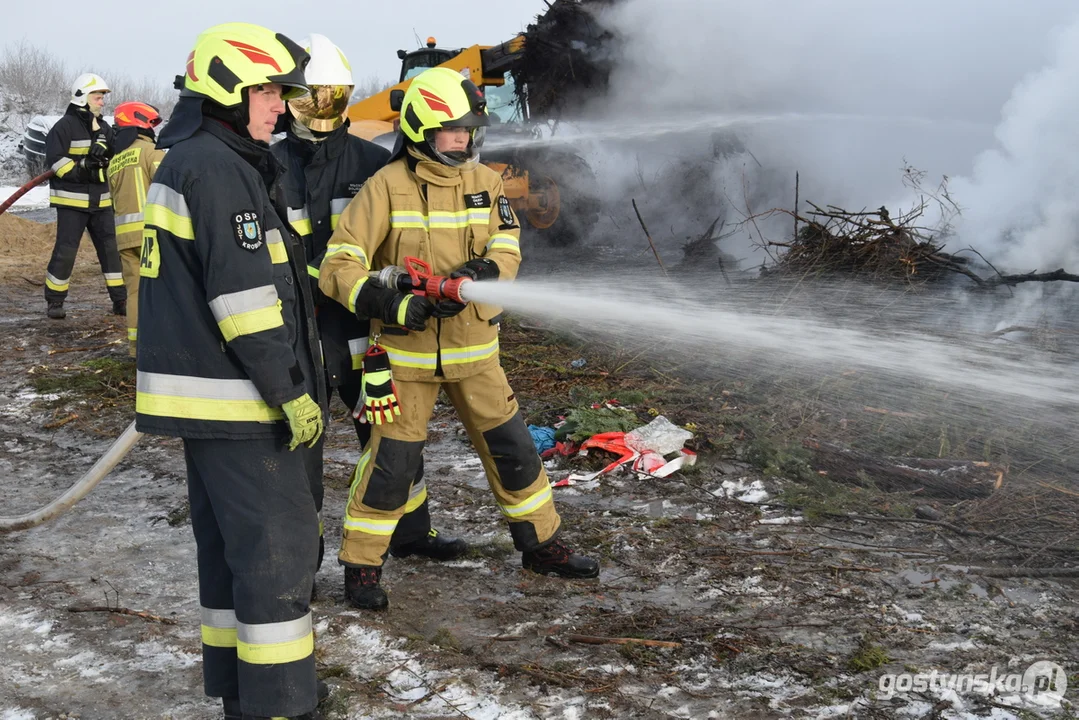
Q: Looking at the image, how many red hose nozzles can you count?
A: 1